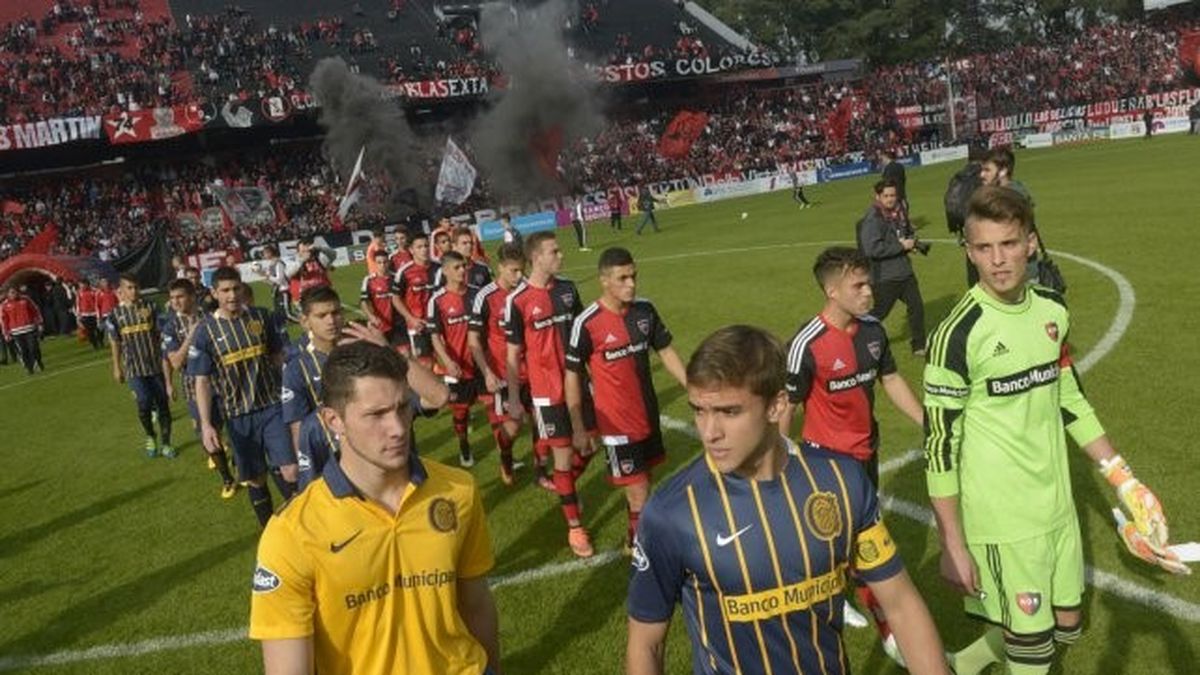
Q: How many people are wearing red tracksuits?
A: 3